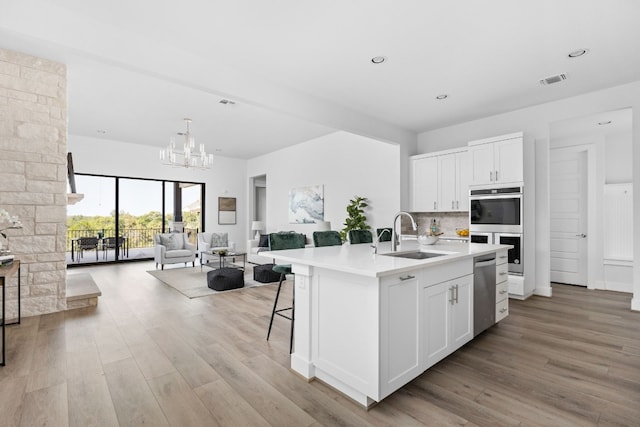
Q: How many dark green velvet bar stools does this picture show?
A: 4